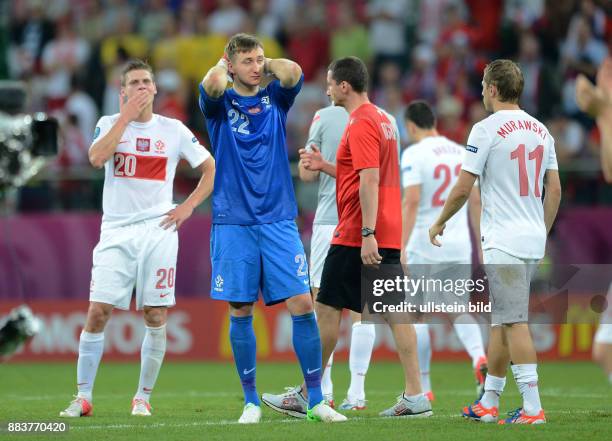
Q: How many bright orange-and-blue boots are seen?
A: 2